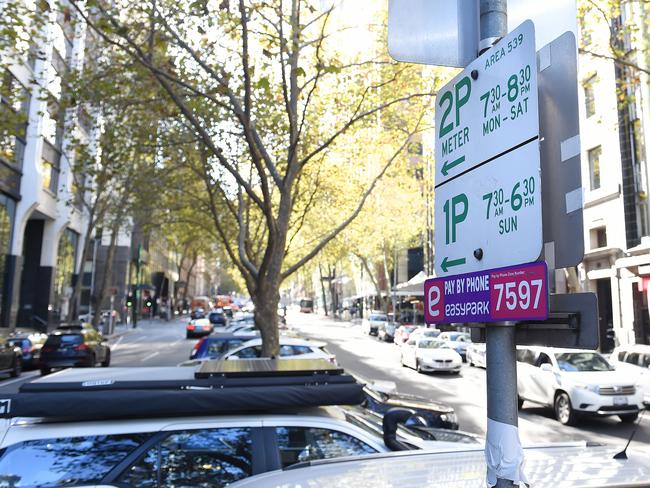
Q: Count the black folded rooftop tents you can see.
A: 1